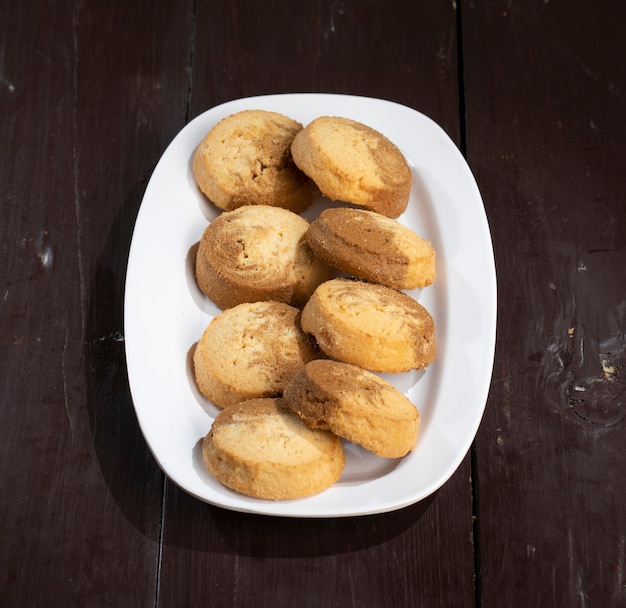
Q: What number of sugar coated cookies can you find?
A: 8